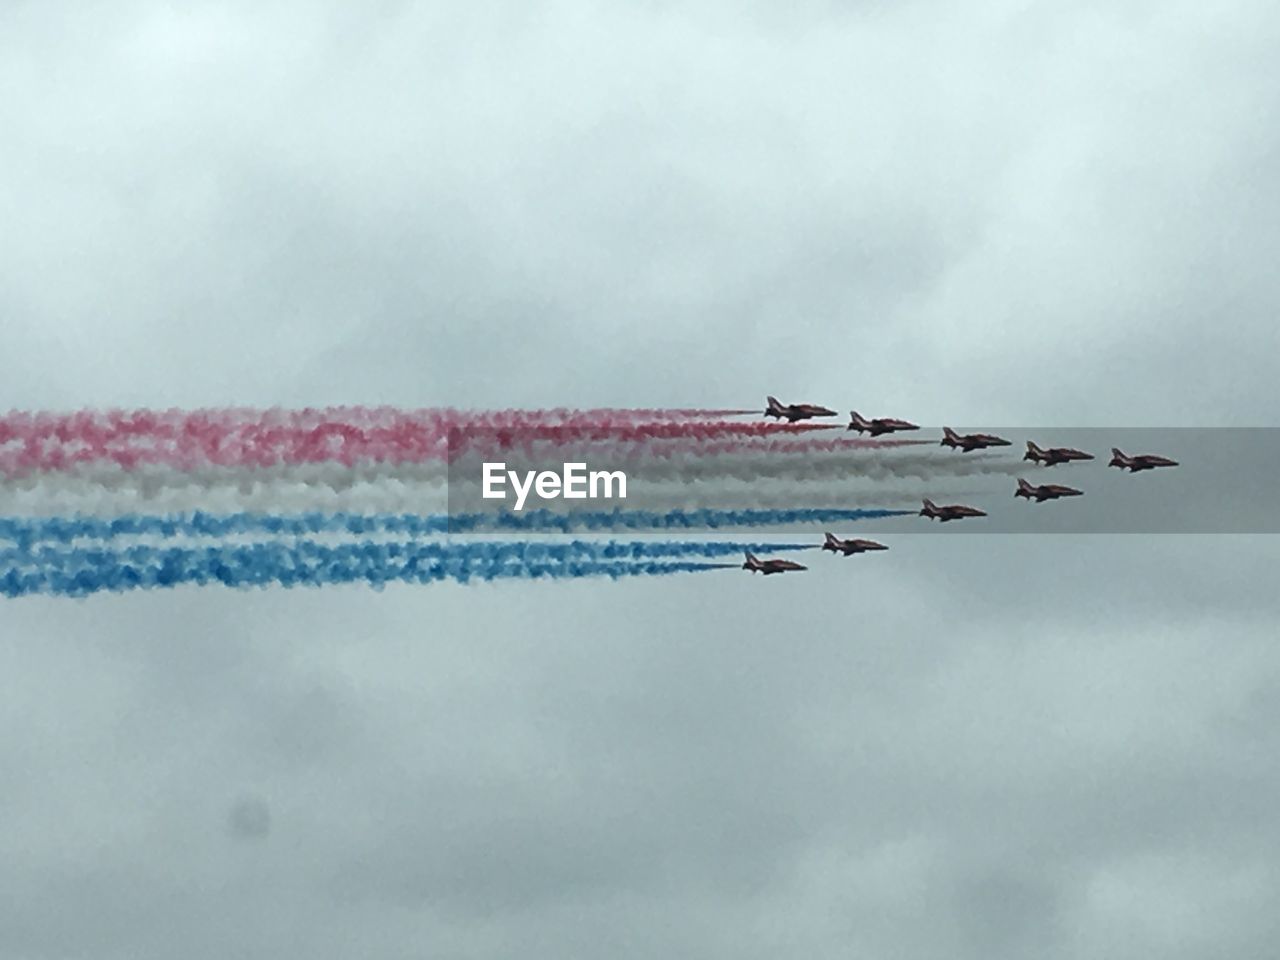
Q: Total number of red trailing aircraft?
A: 3